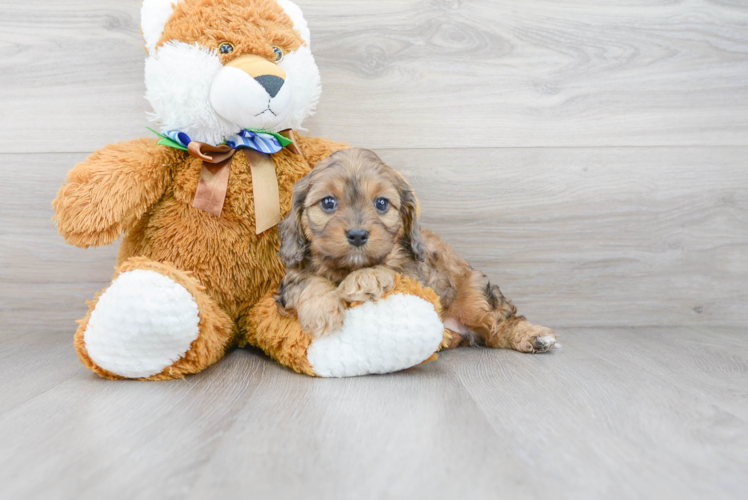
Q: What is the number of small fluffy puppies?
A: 1